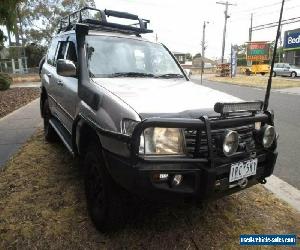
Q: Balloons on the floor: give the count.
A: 0